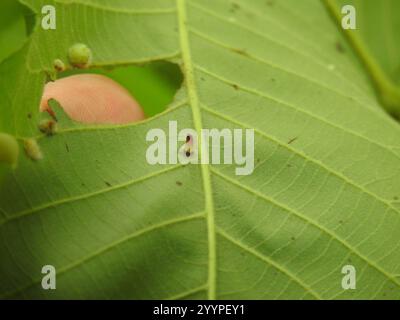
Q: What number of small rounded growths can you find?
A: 5